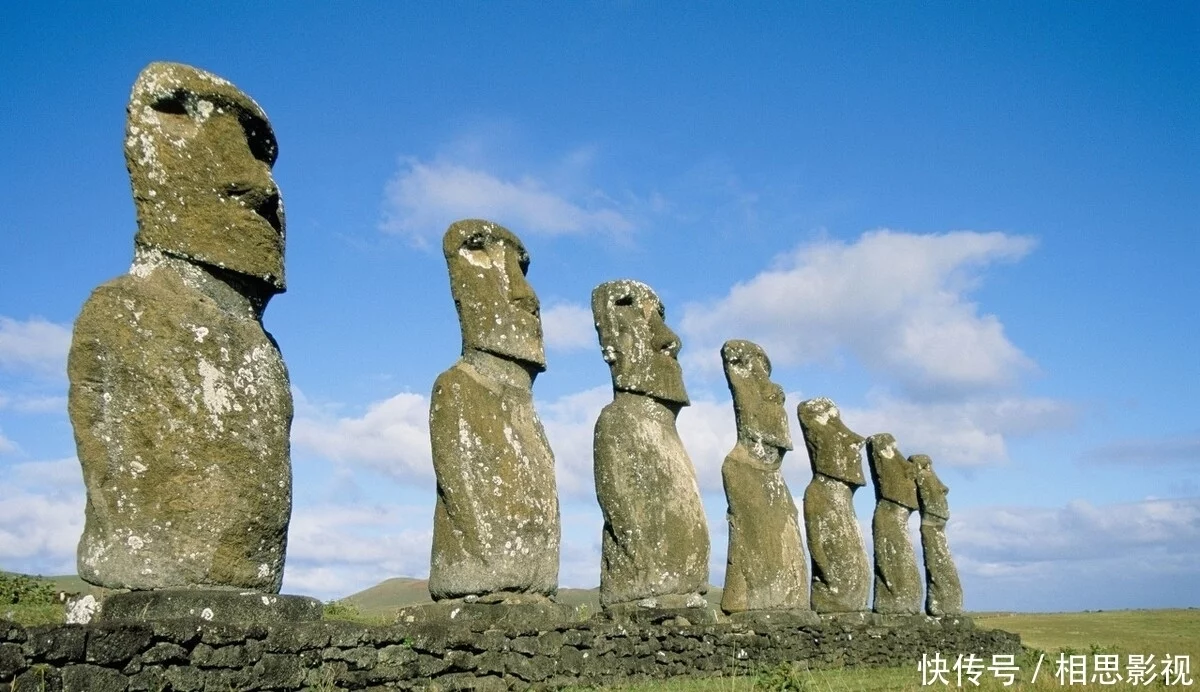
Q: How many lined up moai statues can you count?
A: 7